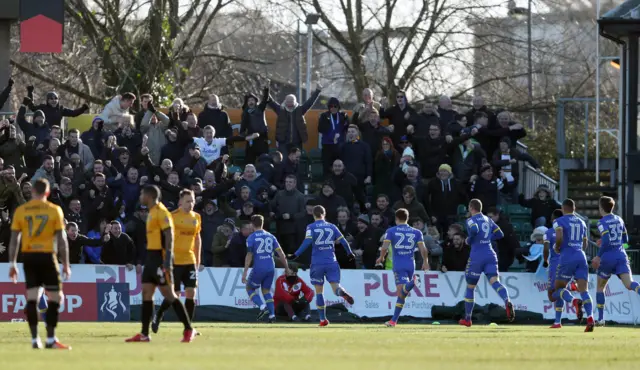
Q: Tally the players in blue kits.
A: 7